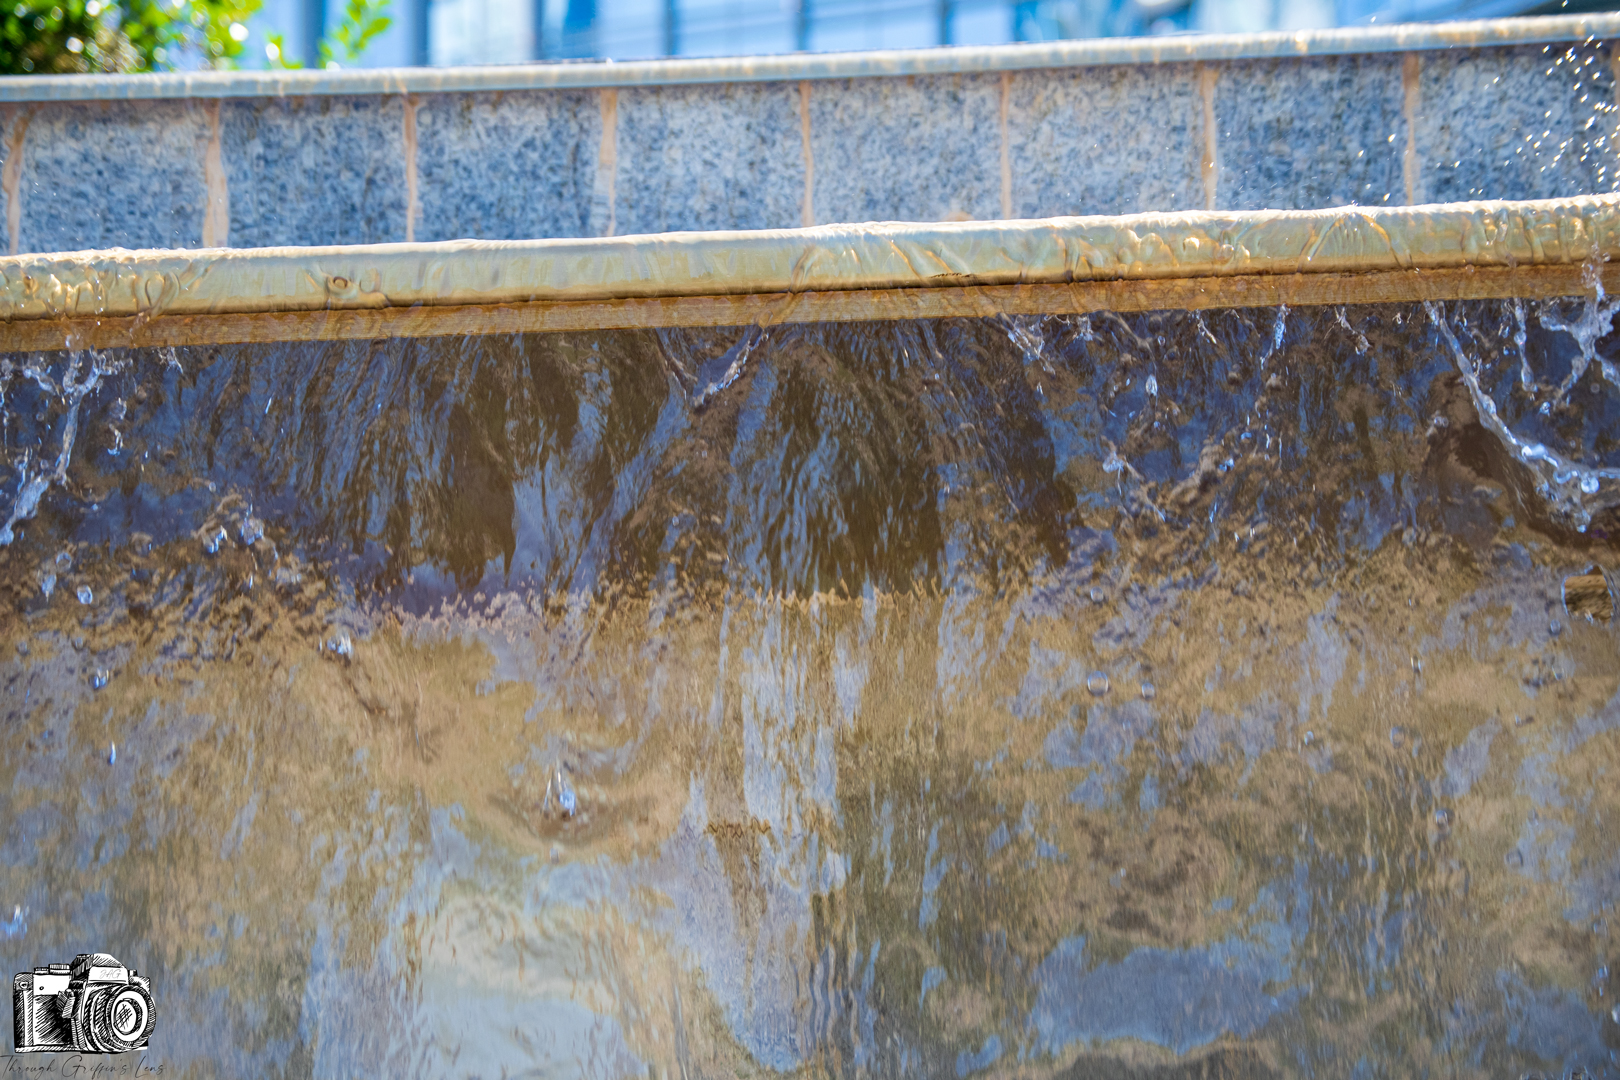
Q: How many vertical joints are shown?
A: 8